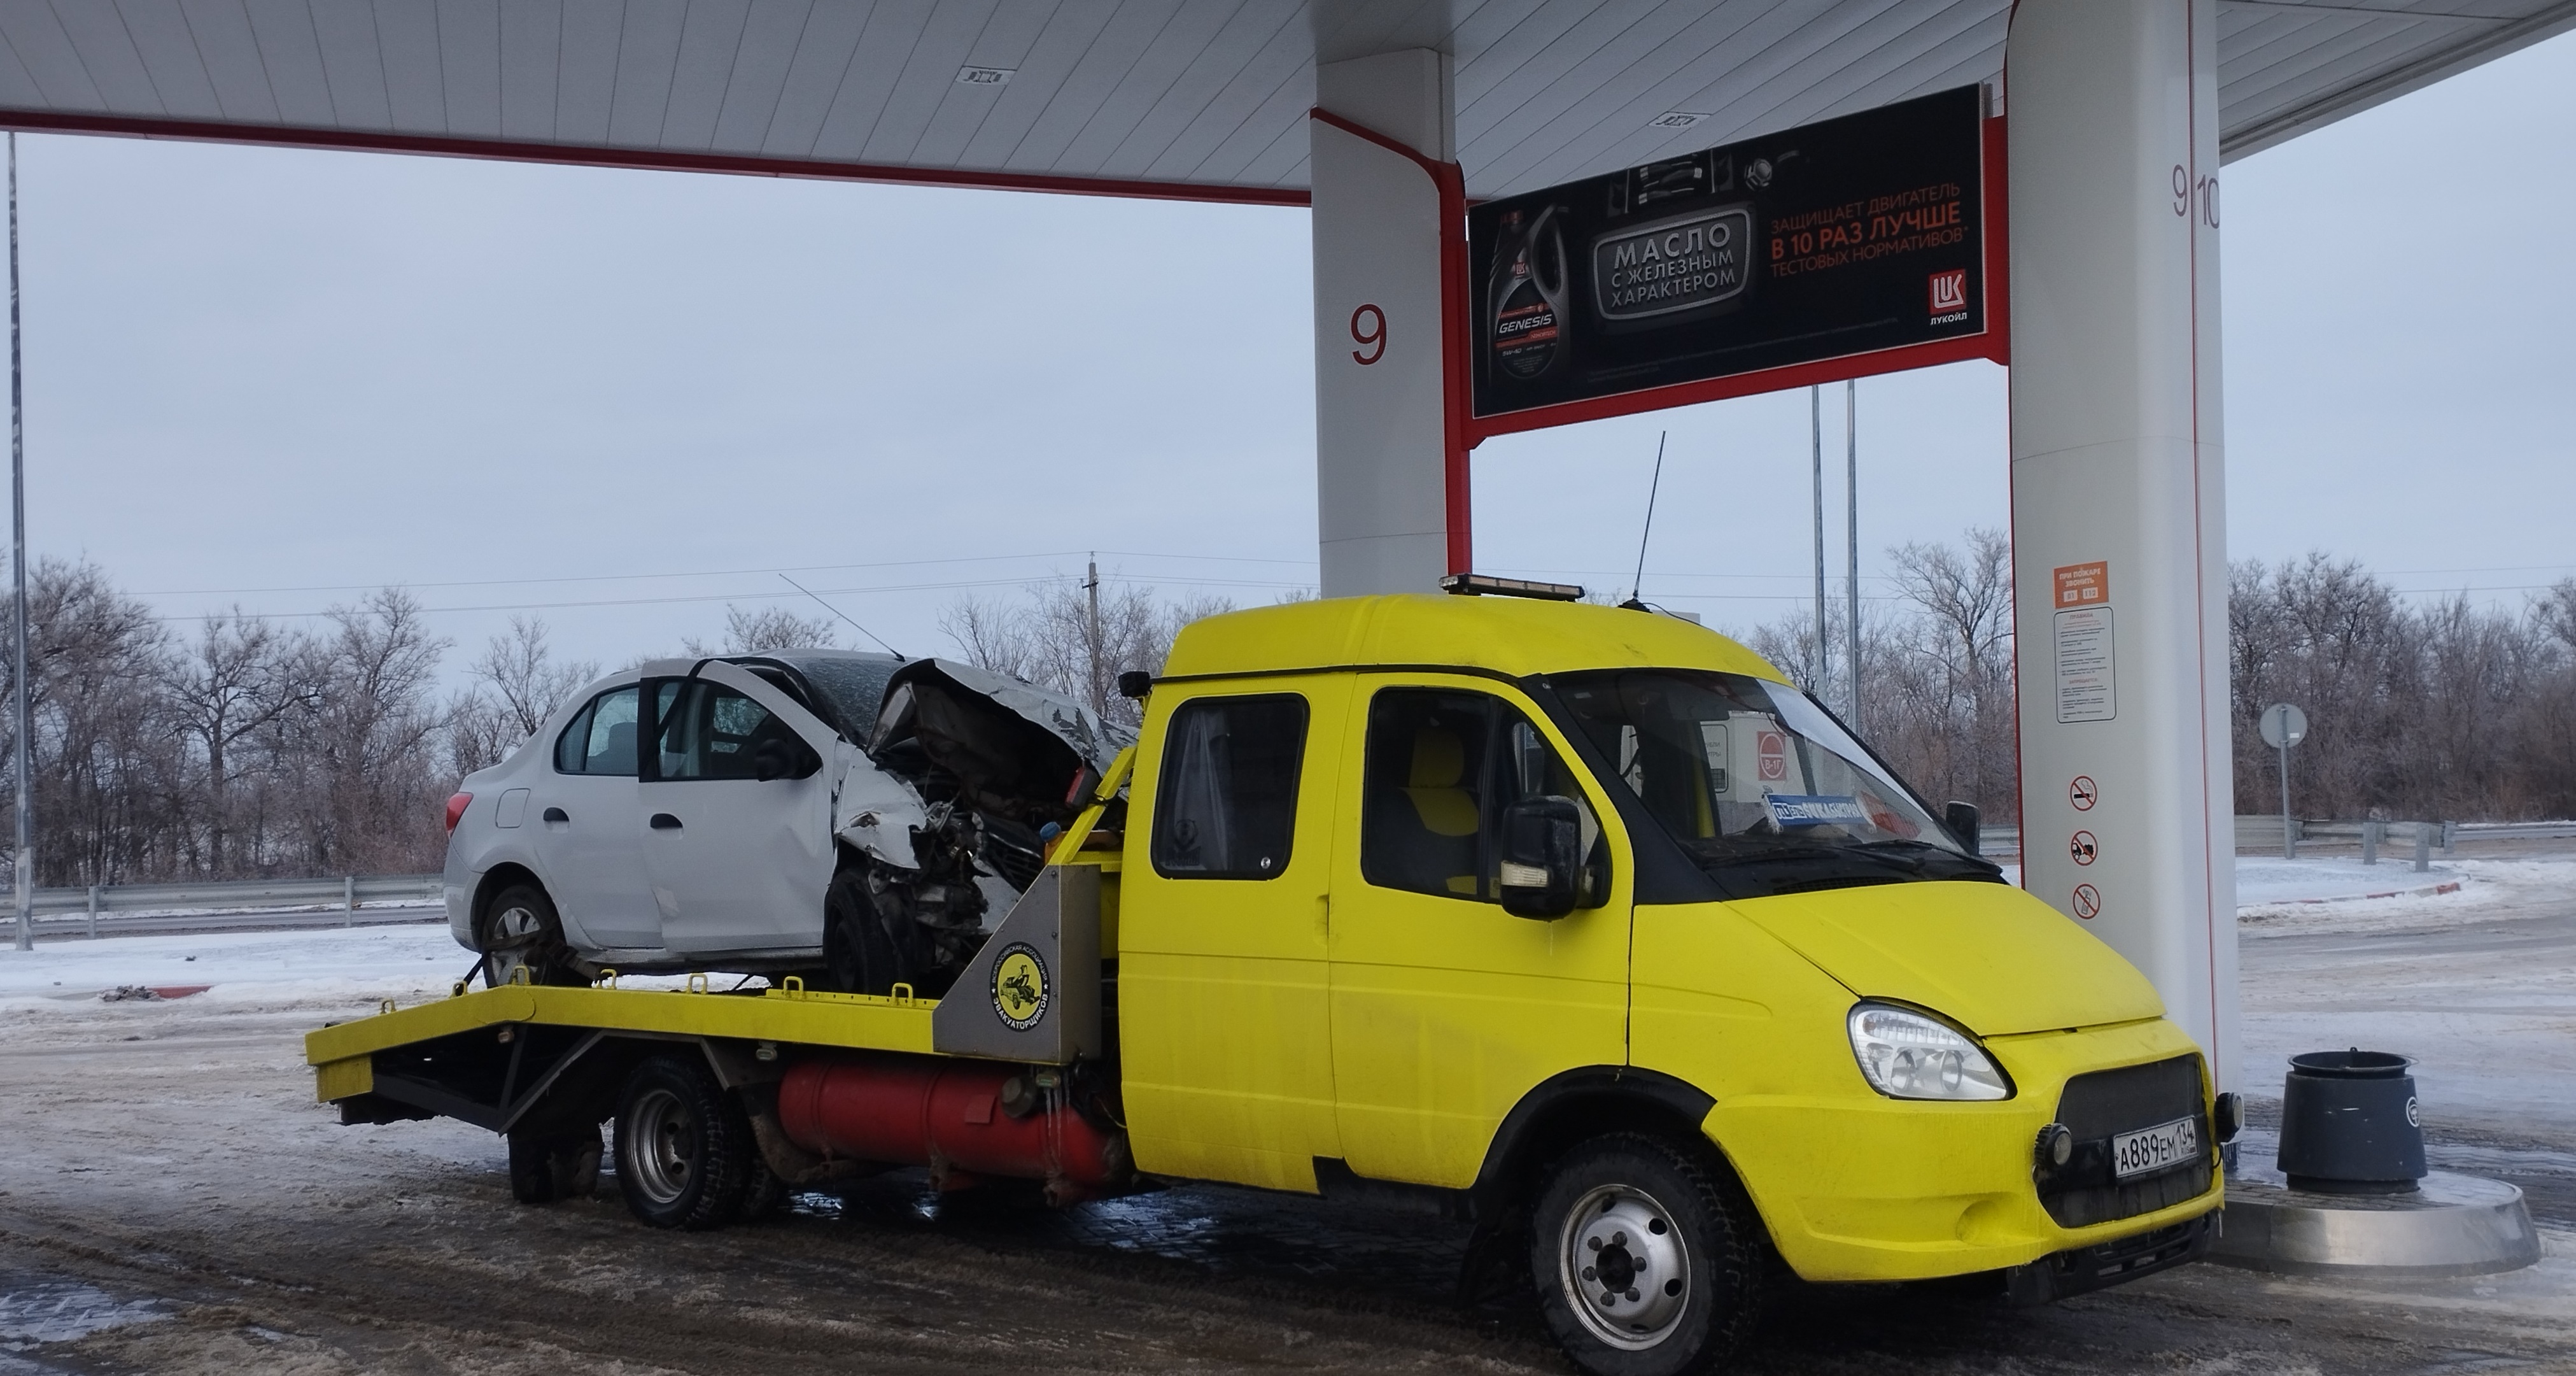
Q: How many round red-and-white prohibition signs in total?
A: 3